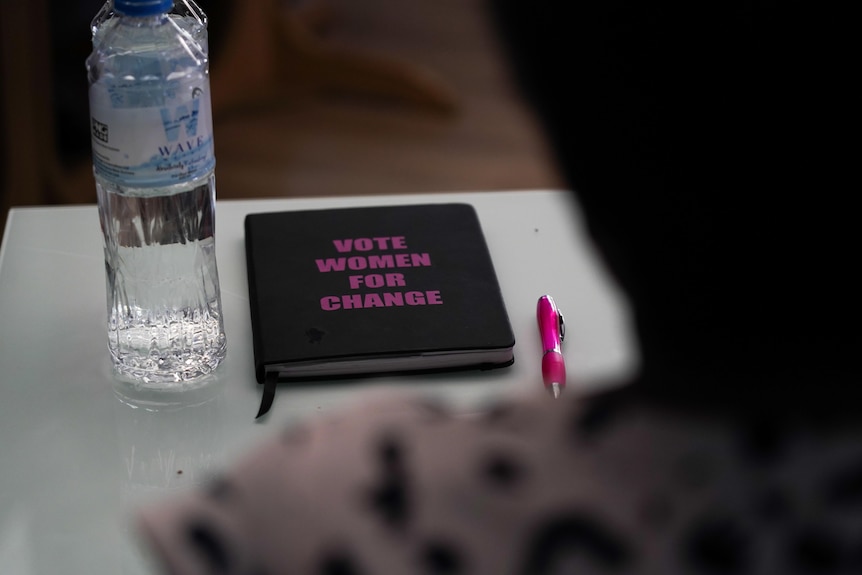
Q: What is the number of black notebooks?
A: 1